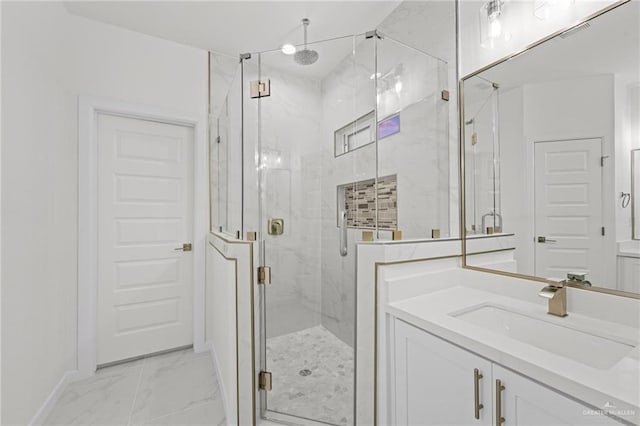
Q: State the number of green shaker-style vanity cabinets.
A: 0